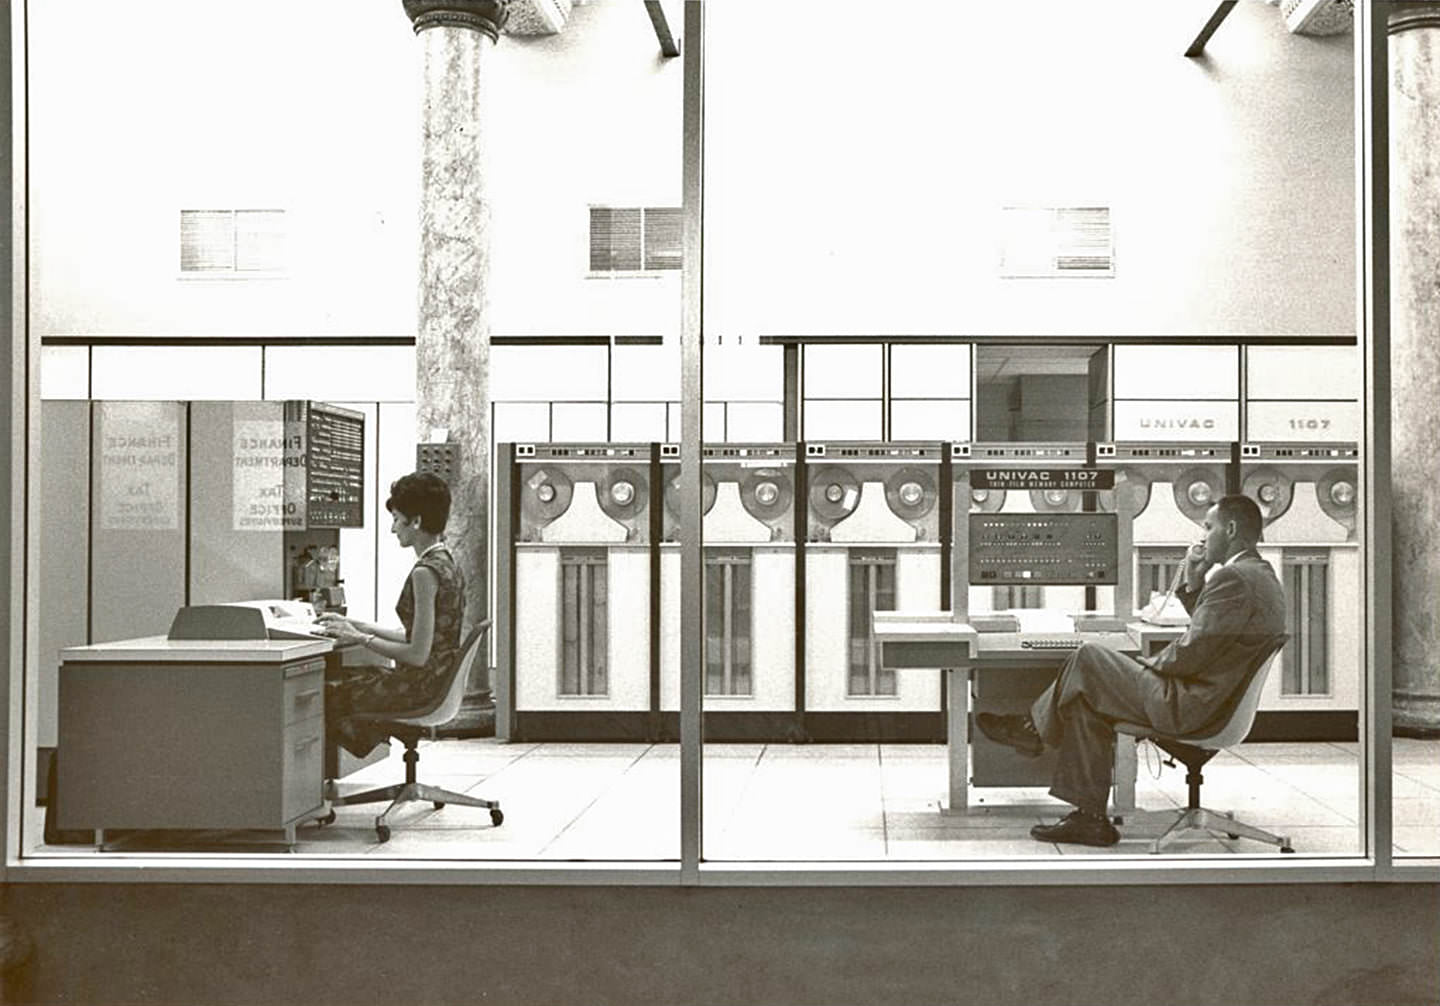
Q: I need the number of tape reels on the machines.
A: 12